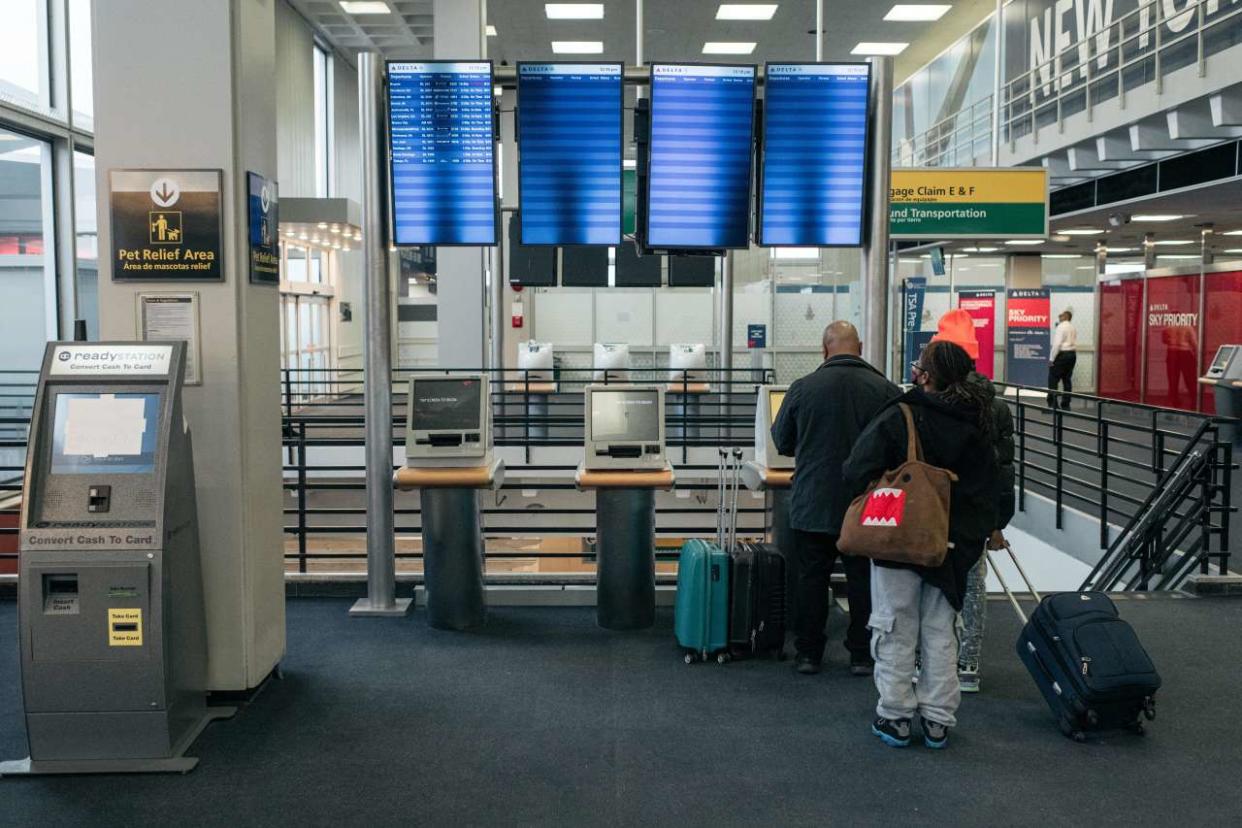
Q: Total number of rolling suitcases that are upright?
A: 2